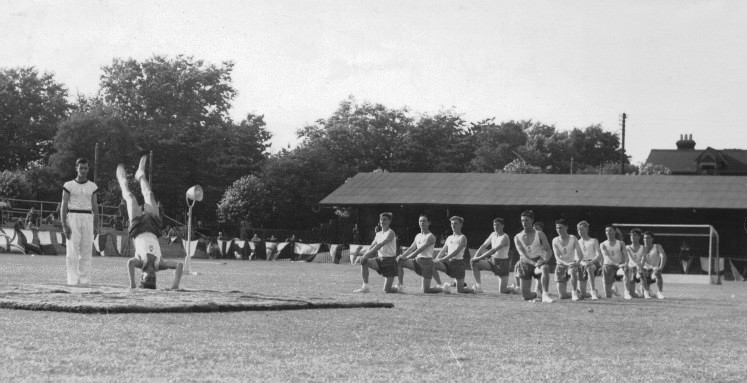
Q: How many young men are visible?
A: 13